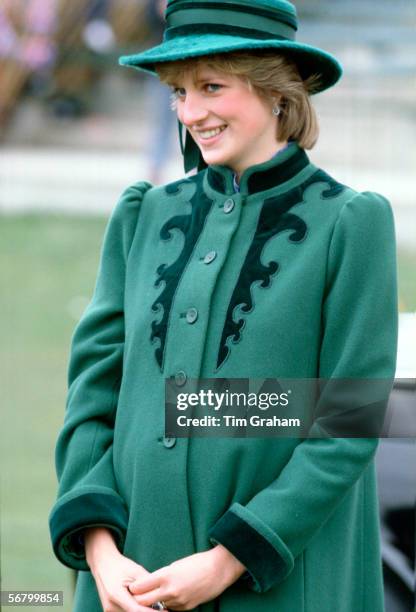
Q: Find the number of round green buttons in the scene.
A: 5